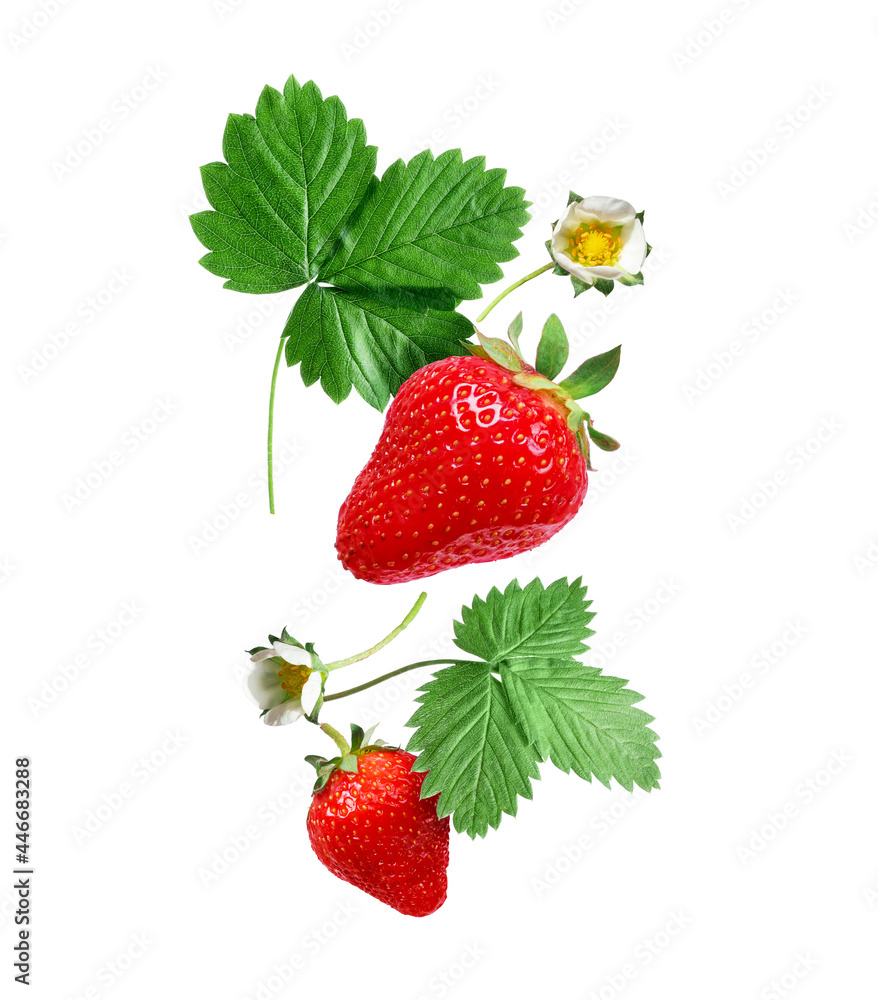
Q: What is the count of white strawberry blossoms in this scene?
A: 2